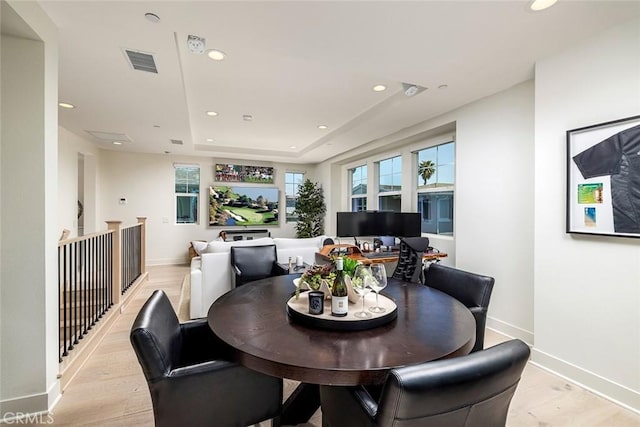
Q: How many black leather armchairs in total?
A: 4